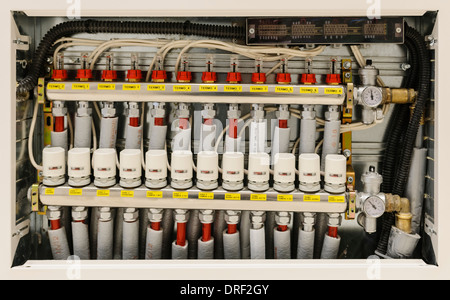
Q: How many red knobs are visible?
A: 12